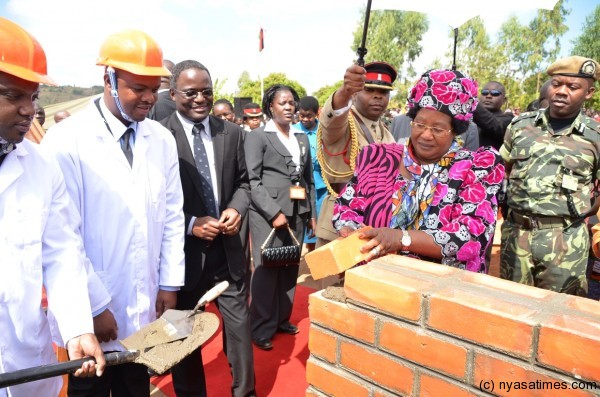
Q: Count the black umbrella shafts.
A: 2